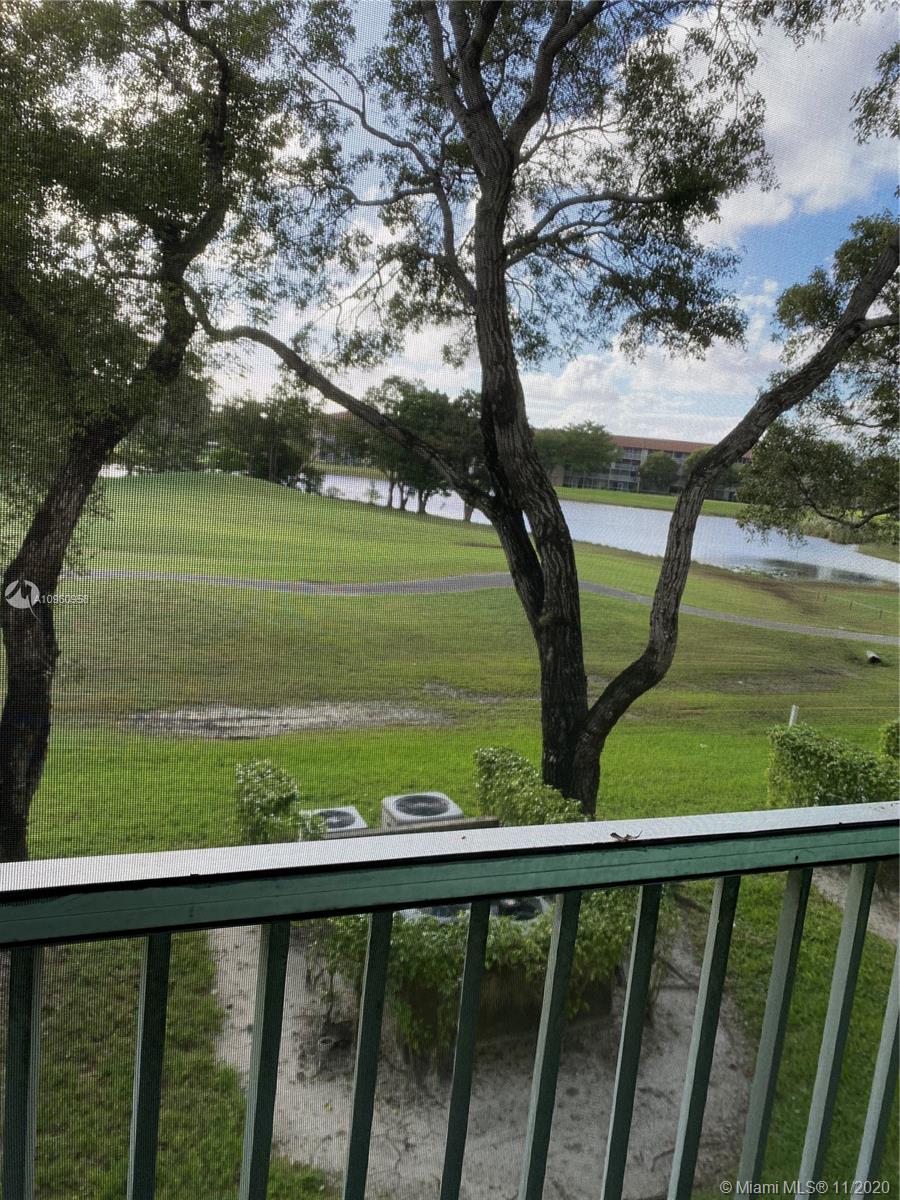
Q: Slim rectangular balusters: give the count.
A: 11